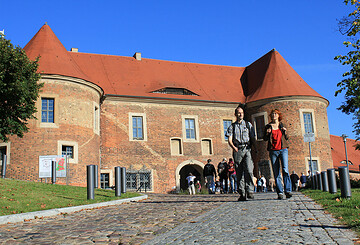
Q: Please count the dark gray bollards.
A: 12